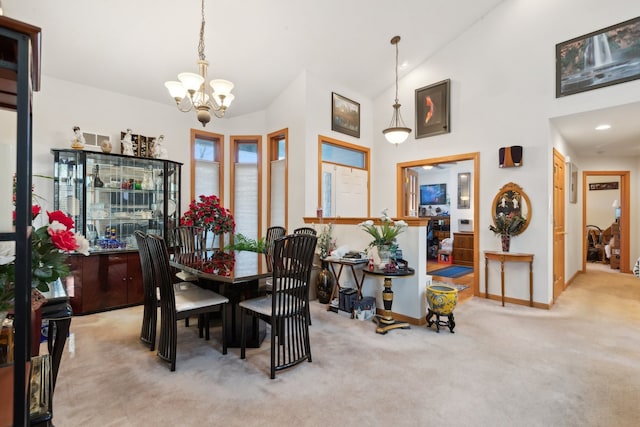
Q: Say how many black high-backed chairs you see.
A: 6